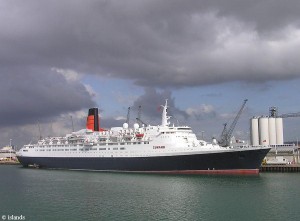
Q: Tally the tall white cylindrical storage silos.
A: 4